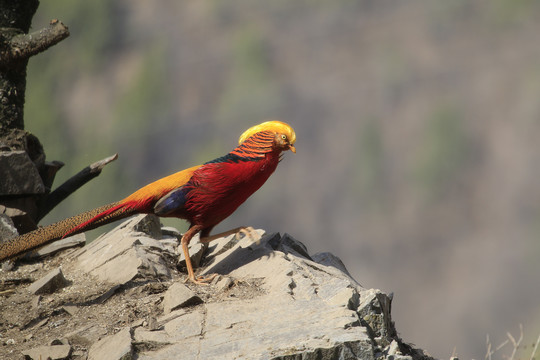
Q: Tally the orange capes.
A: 1